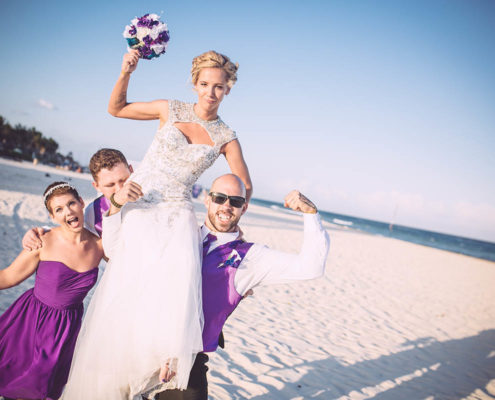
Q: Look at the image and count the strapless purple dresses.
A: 1